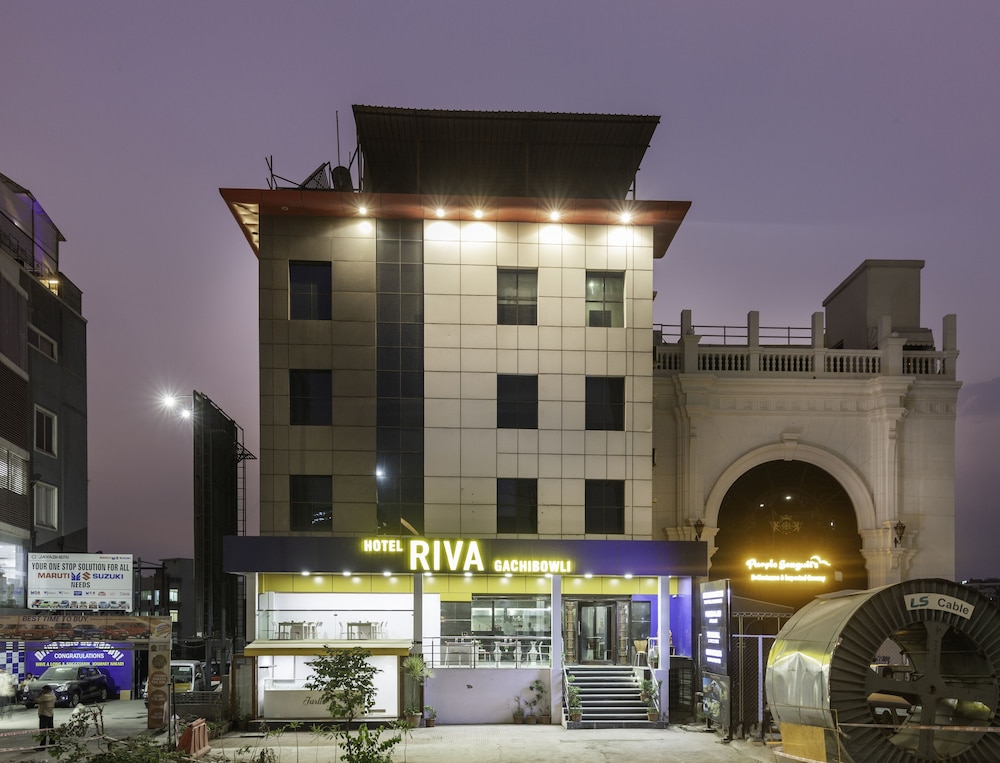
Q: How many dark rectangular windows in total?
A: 9